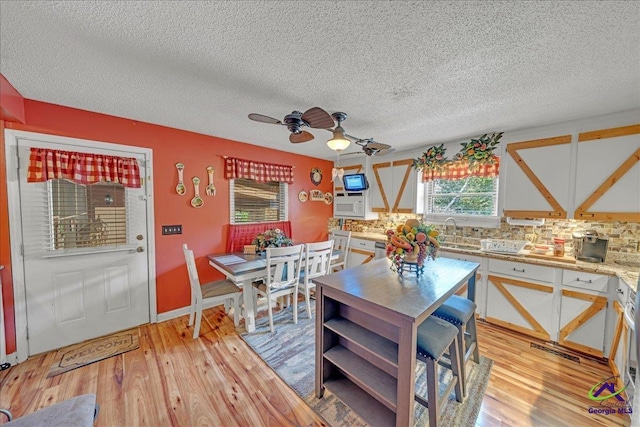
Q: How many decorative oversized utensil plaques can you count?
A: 3